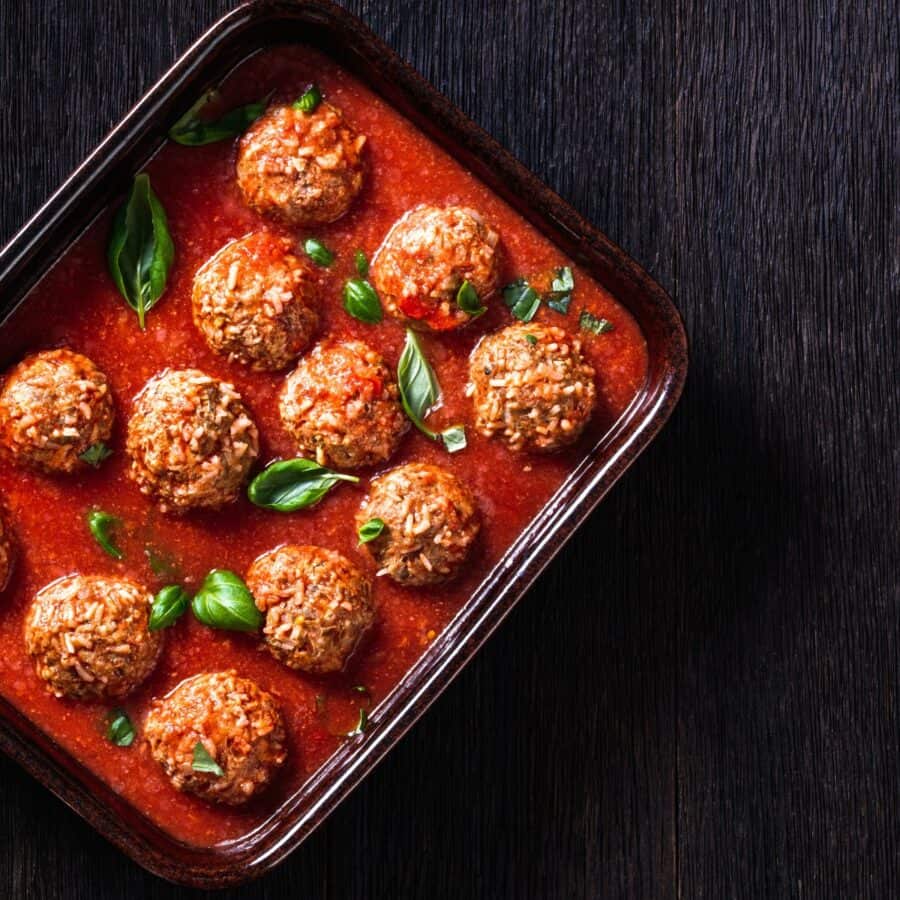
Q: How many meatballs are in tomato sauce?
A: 12